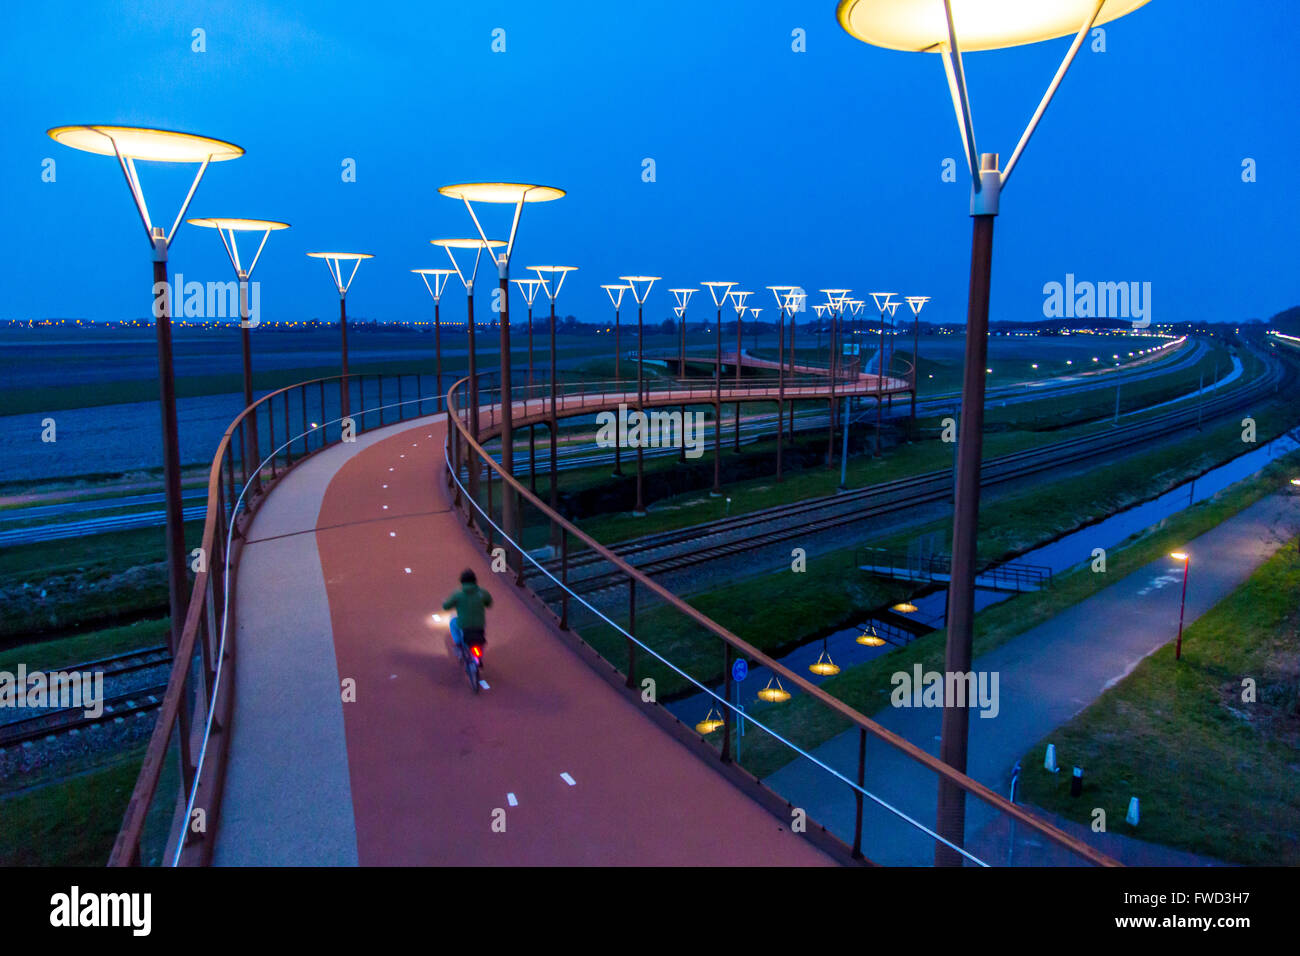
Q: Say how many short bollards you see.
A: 3